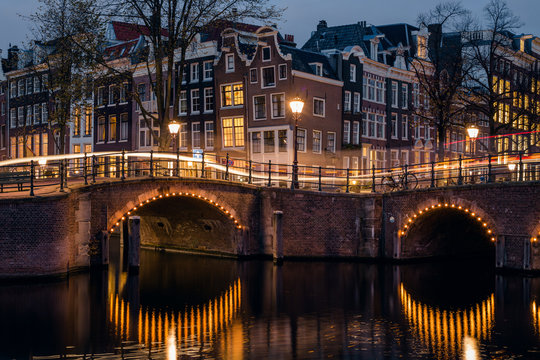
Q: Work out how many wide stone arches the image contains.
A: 2